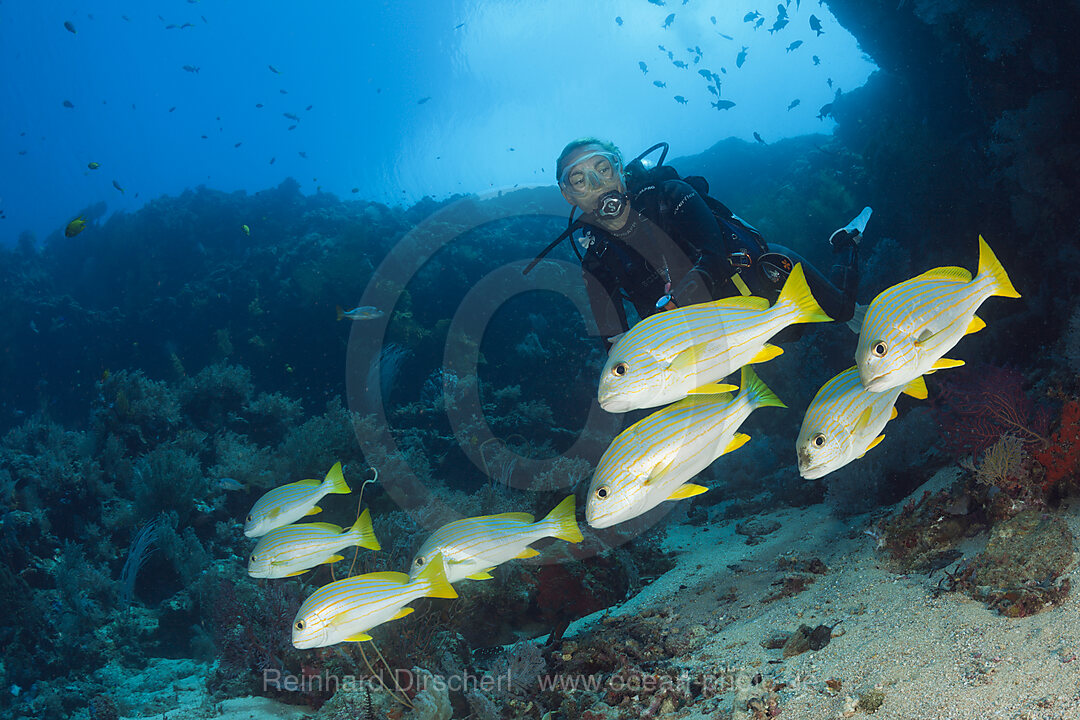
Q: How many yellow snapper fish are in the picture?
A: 8